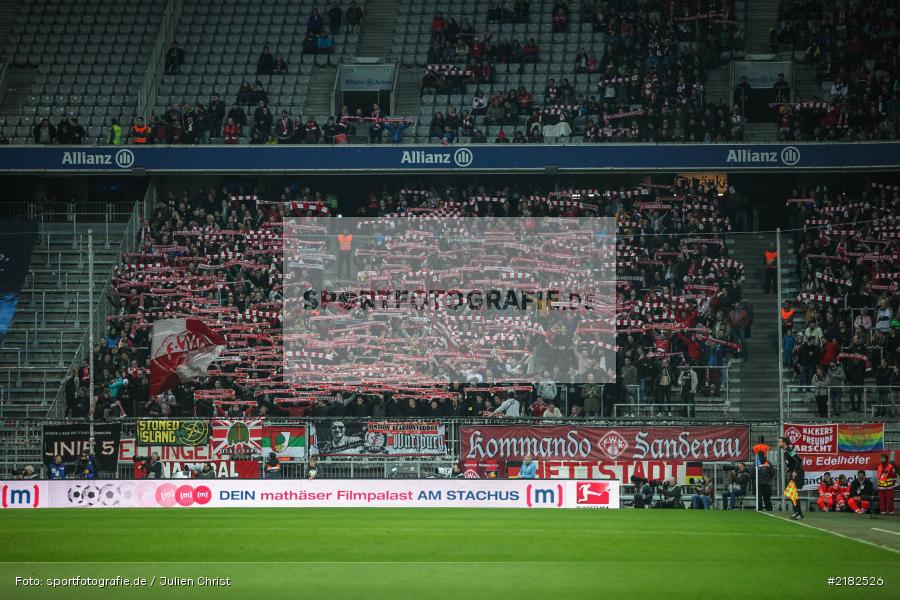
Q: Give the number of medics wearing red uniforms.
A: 4